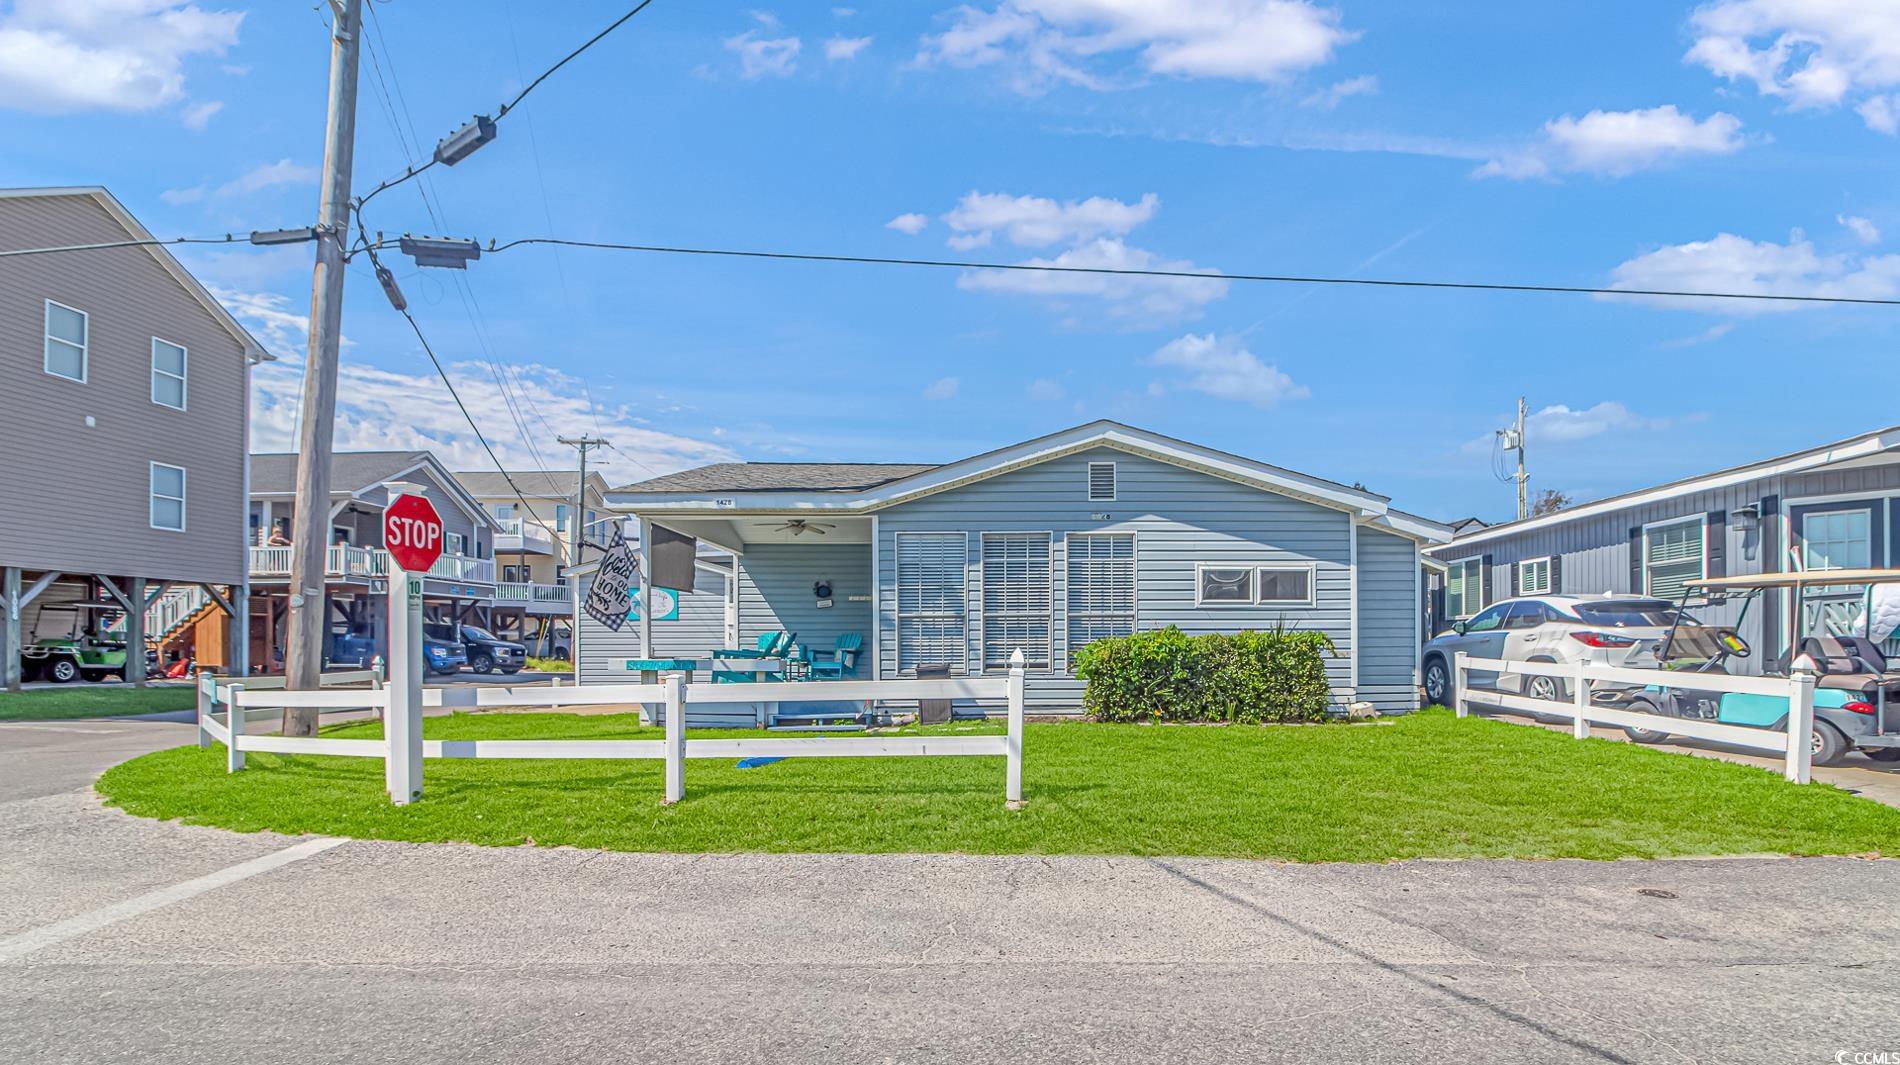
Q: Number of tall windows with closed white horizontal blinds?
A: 3